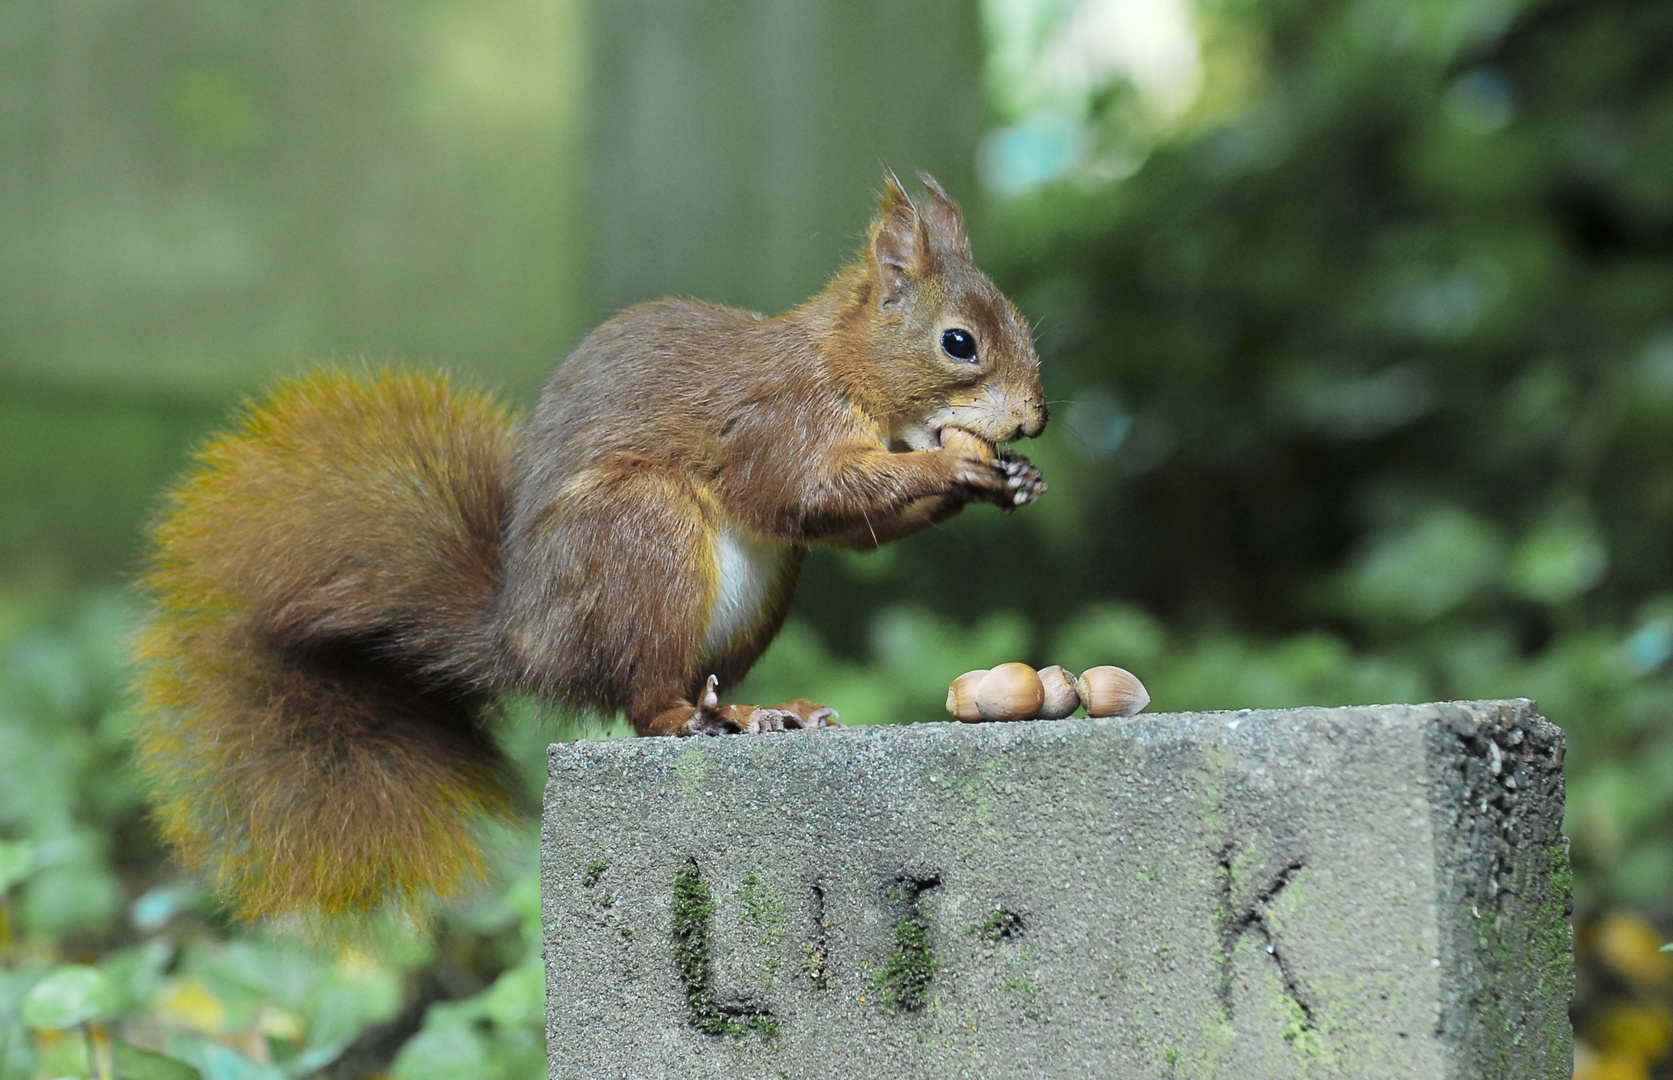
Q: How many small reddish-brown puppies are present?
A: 0